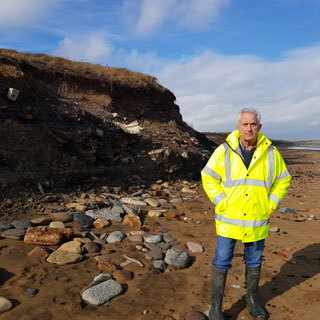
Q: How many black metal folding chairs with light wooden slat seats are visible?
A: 0